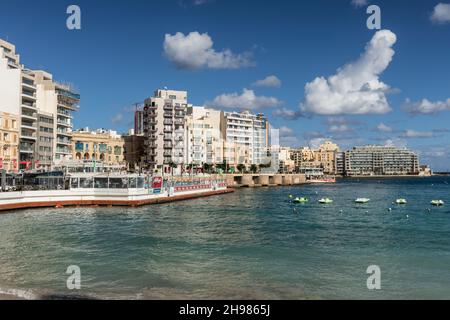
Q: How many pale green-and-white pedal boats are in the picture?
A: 5